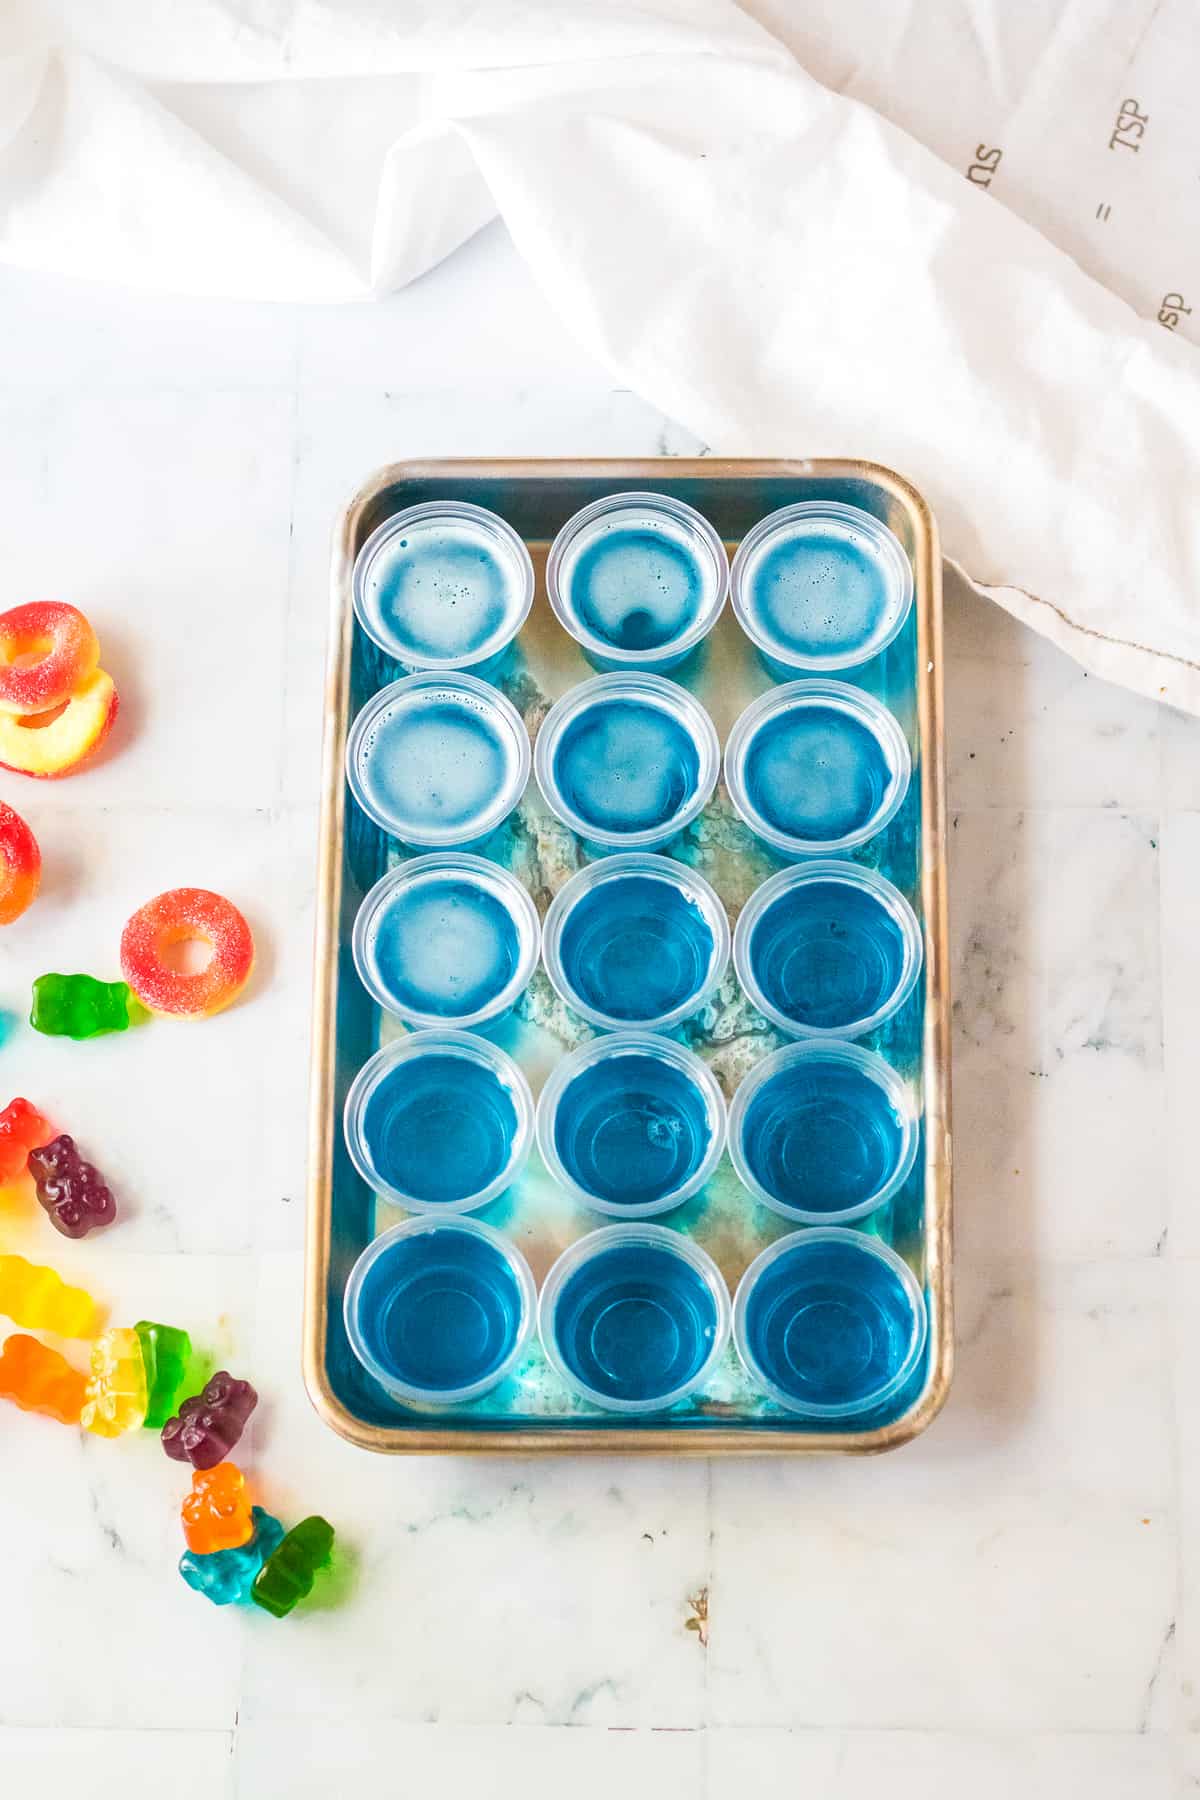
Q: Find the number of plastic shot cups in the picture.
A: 15